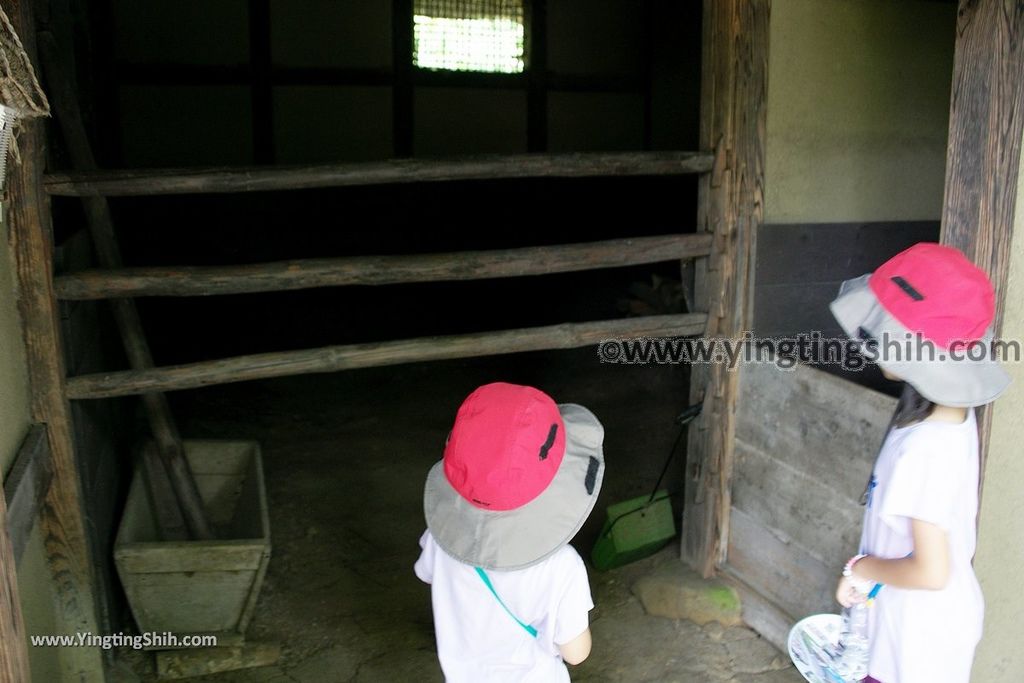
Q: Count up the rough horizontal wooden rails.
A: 3